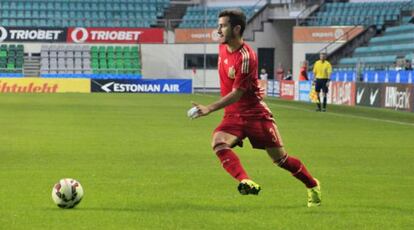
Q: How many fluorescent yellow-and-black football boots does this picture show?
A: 2